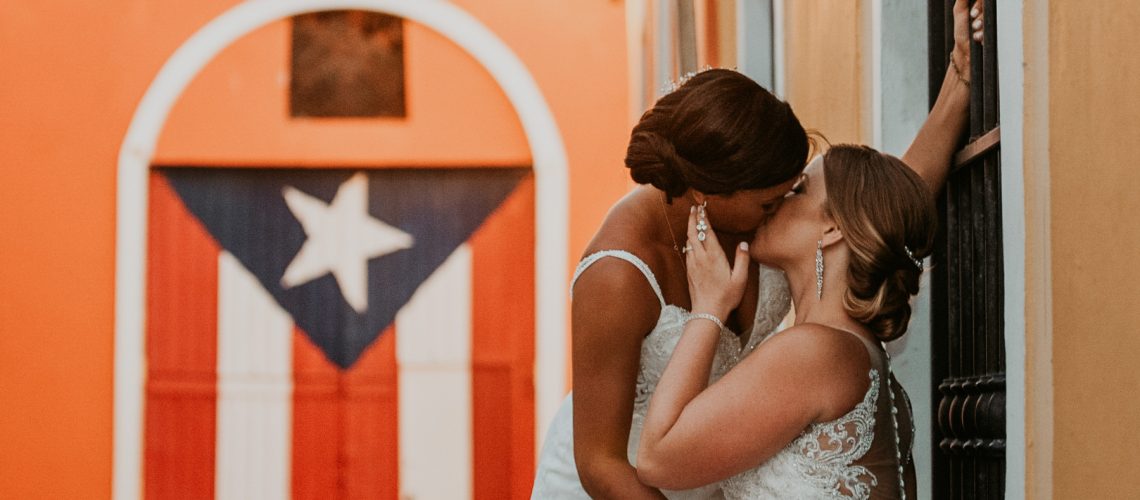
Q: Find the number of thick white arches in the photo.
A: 1